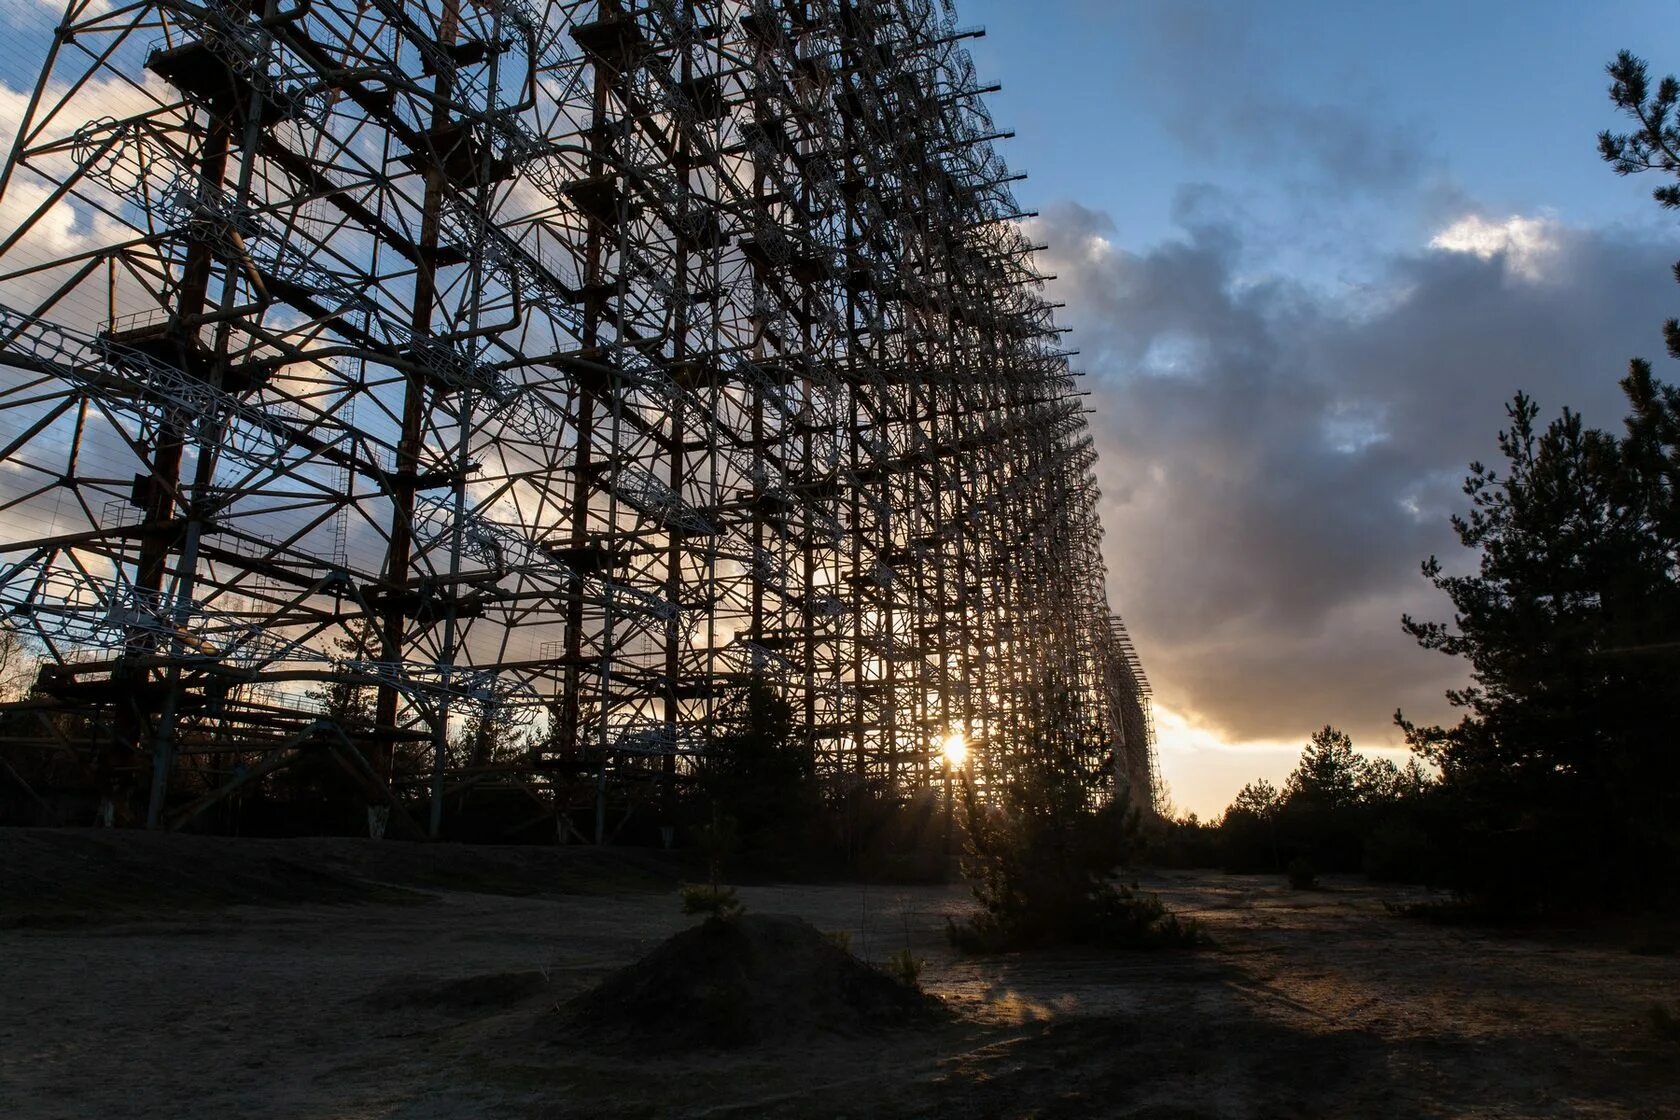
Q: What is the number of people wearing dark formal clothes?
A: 0